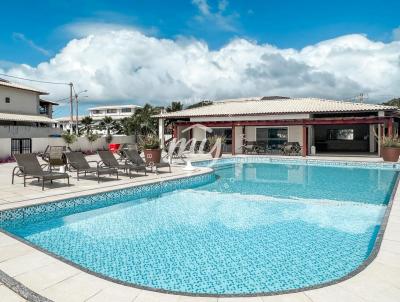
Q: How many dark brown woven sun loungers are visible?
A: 4